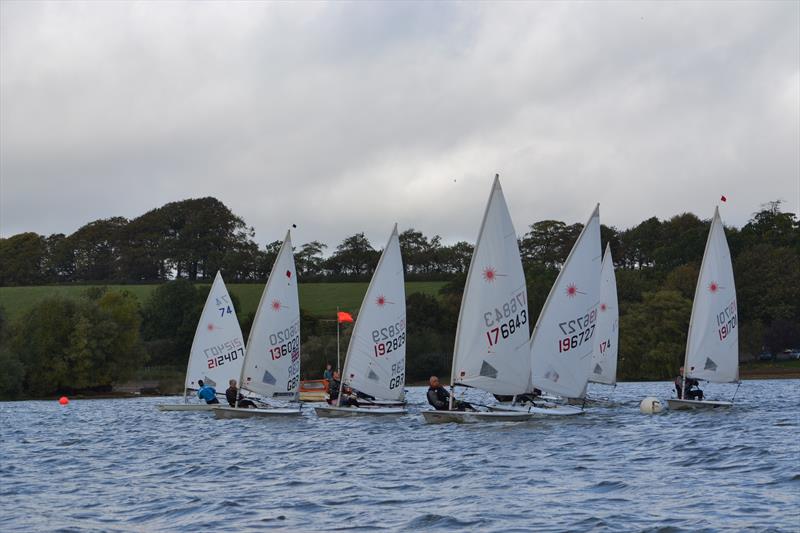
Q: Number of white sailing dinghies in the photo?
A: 7